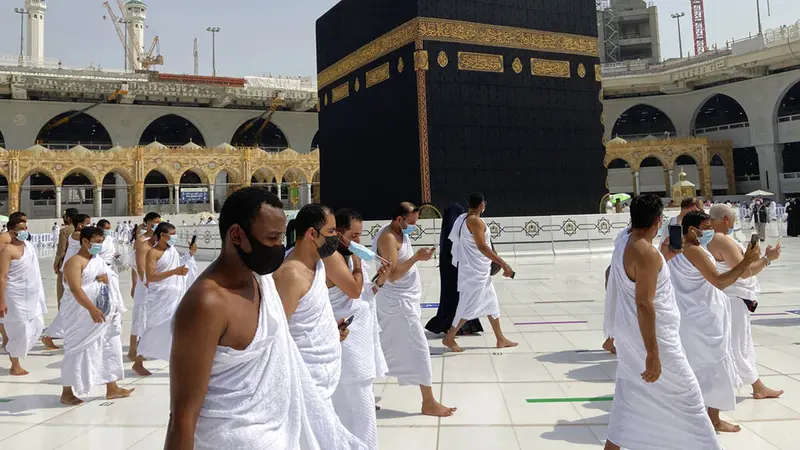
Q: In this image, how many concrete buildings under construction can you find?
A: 1